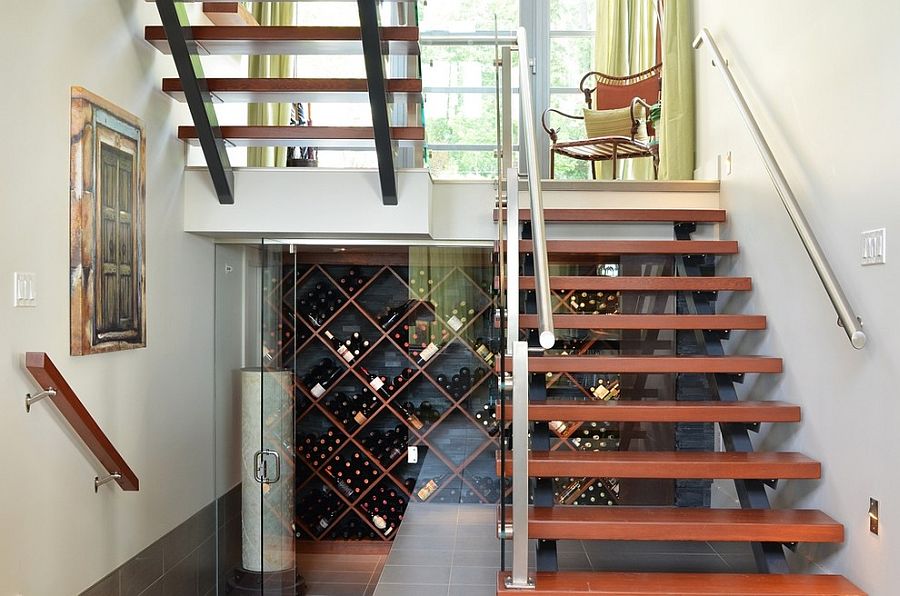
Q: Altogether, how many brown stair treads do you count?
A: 12